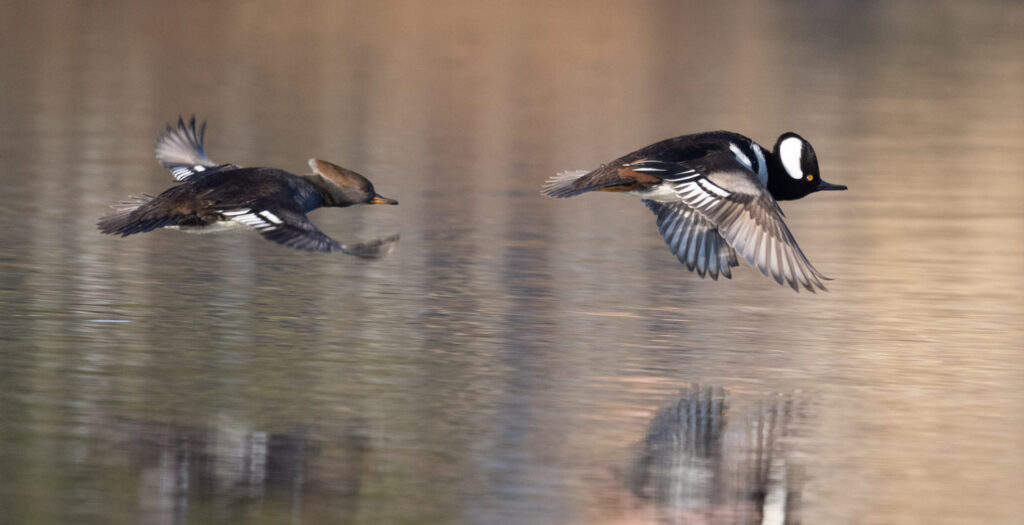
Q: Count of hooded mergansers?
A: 2